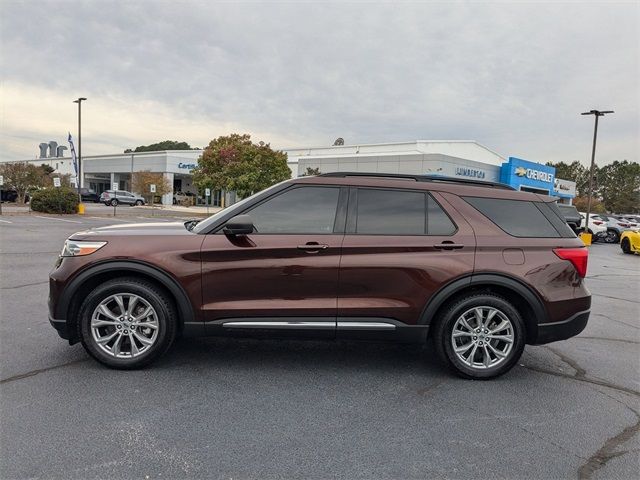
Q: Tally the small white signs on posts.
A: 5